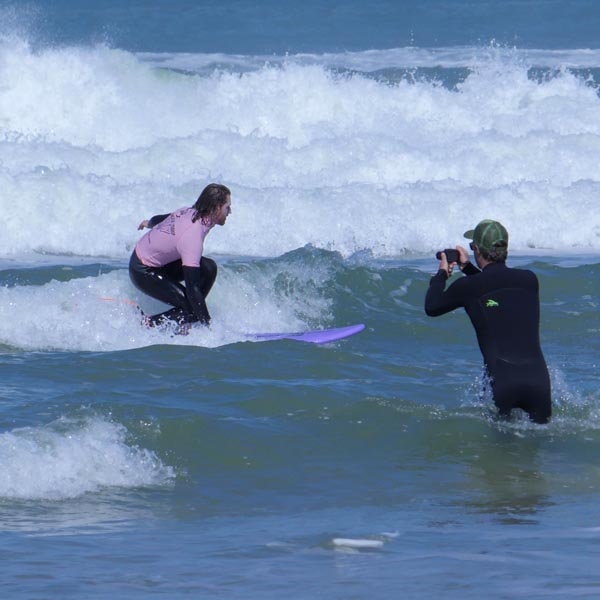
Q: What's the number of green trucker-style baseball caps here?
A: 1